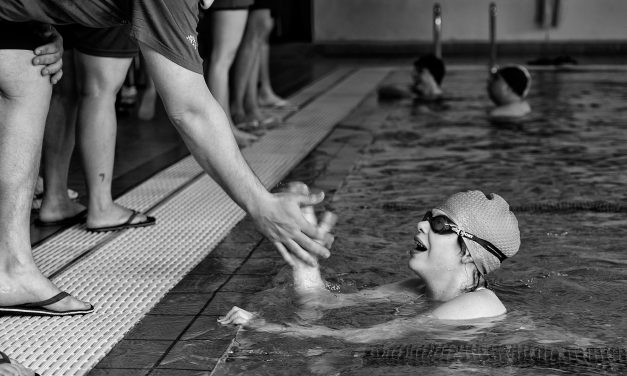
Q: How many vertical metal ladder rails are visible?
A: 2